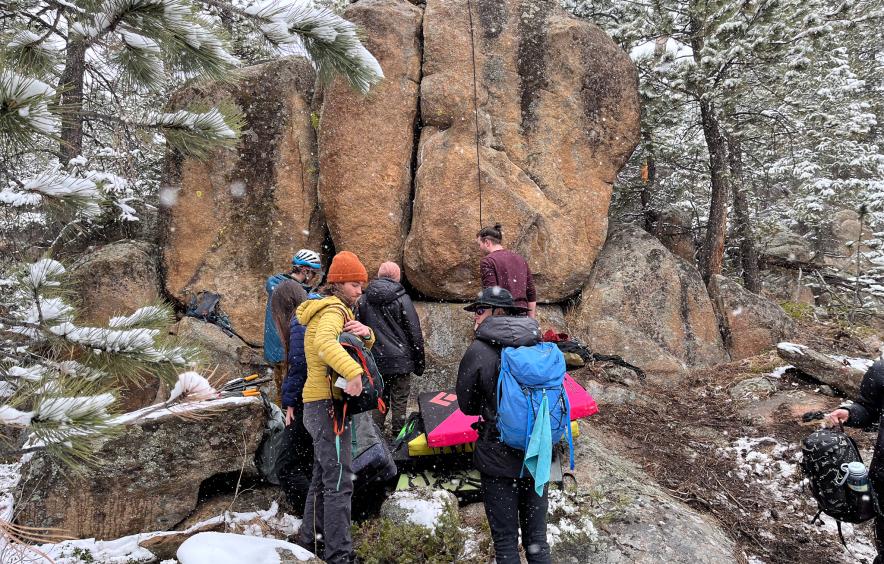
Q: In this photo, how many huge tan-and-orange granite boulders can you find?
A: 3